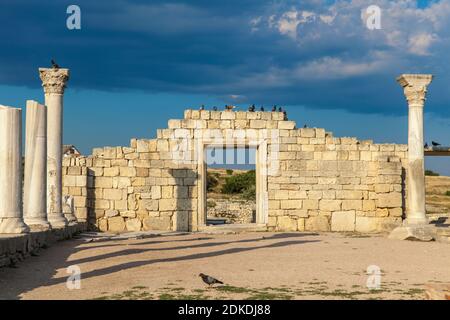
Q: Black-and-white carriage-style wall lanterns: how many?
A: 0